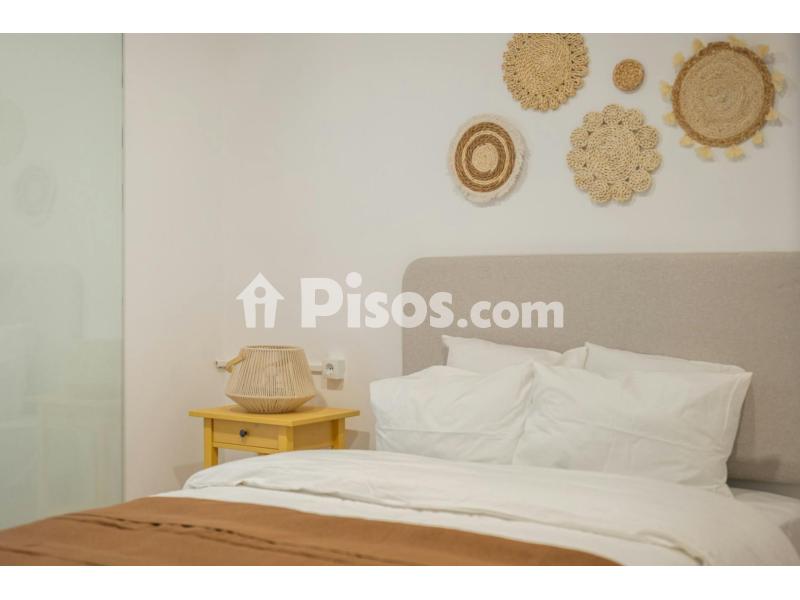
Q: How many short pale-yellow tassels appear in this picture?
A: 12